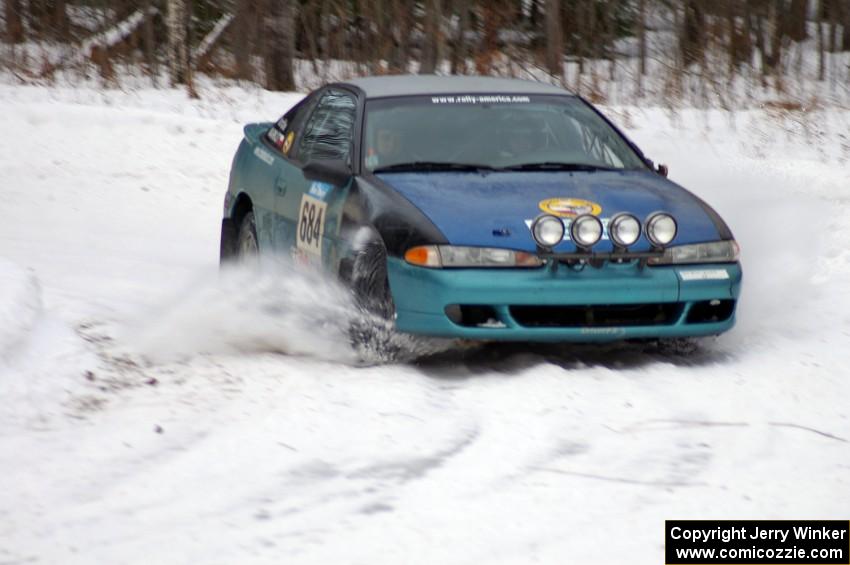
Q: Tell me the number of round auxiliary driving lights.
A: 4